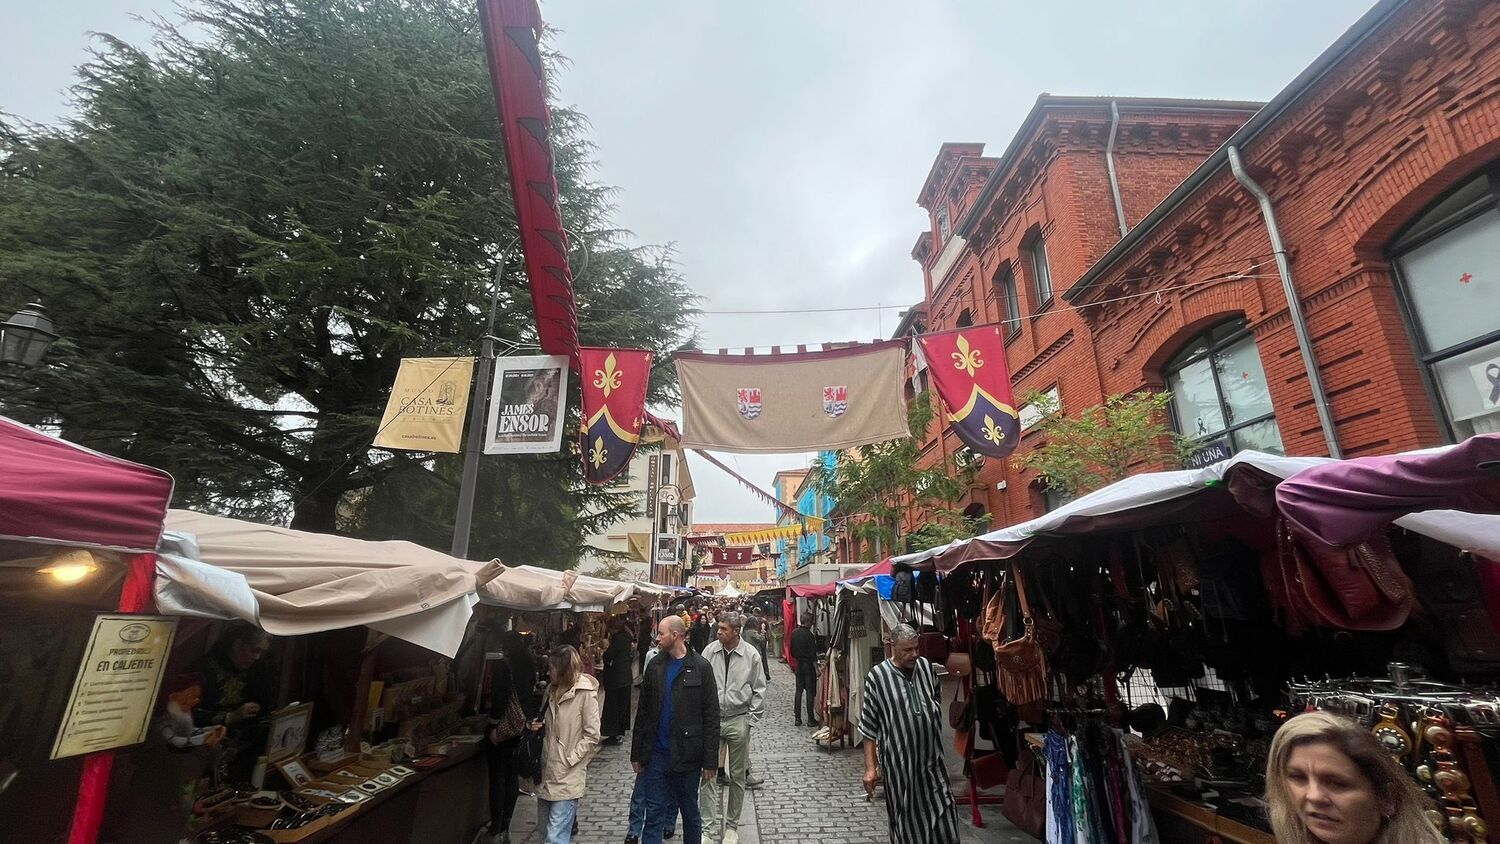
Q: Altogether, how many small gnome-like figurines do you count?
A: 1